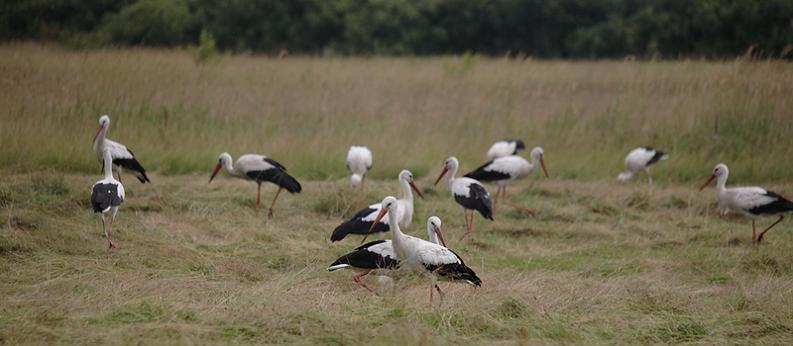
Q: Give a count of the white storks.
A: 12